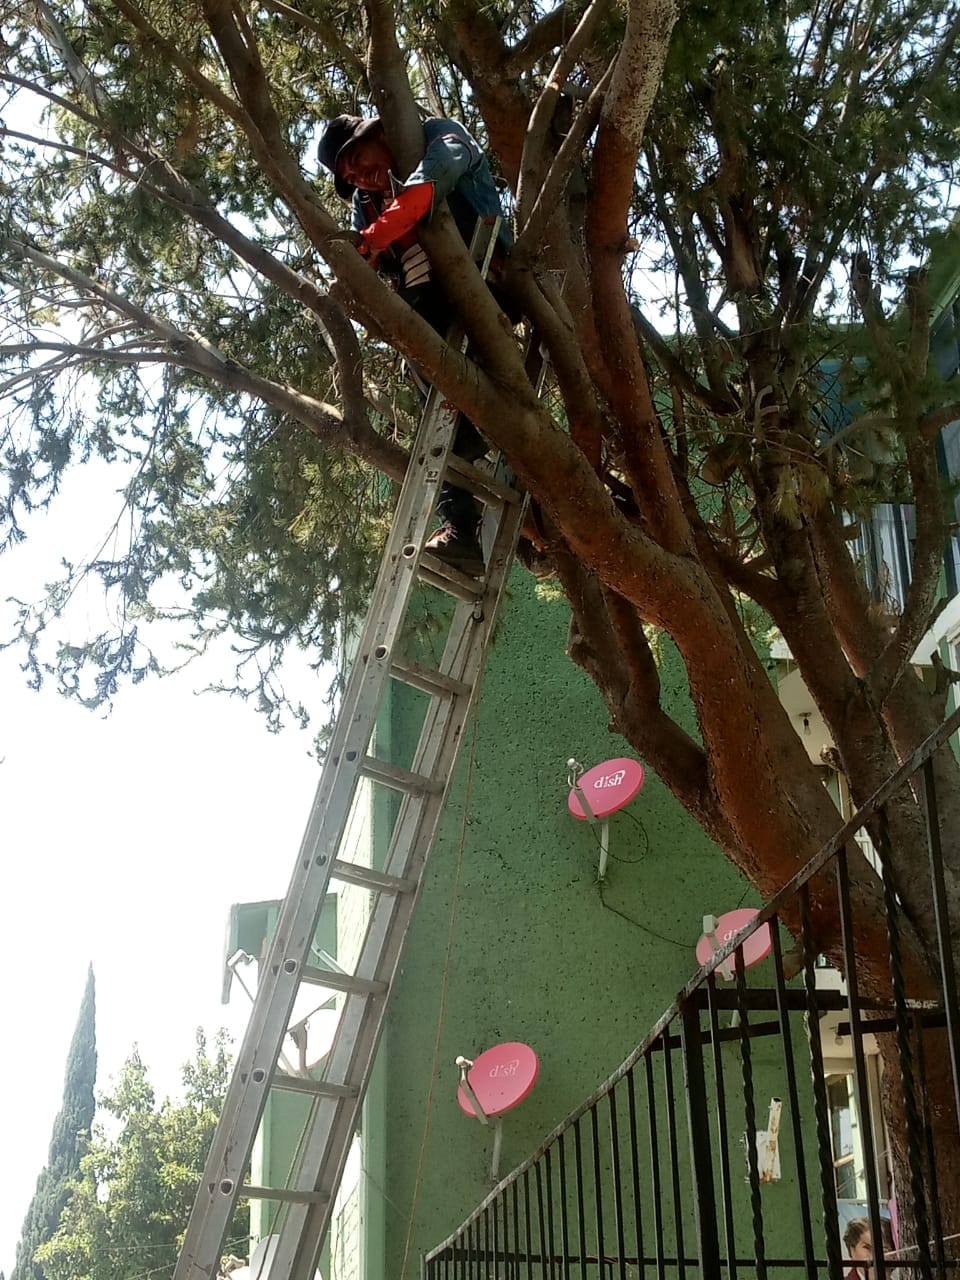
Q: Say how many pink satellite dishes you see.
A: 3